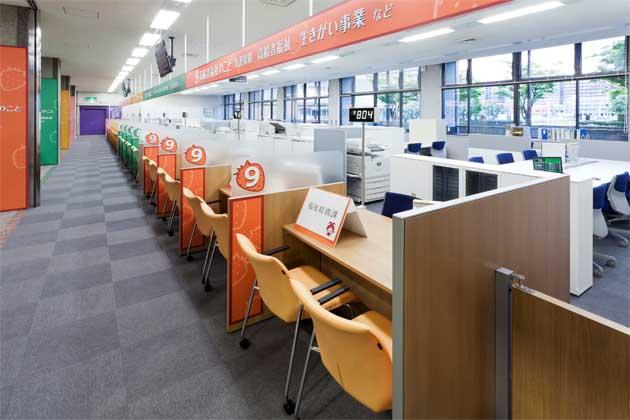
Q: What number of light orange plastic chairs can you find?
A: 8